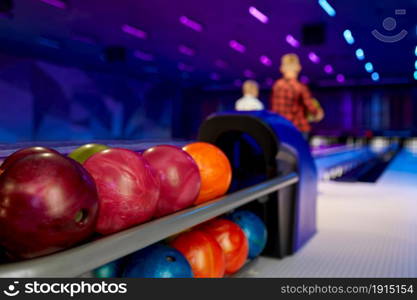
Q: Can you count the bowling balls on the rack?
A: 11